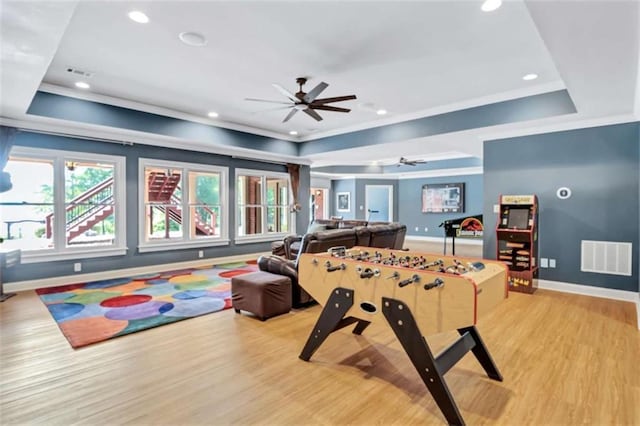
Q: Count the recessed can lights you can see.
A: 7